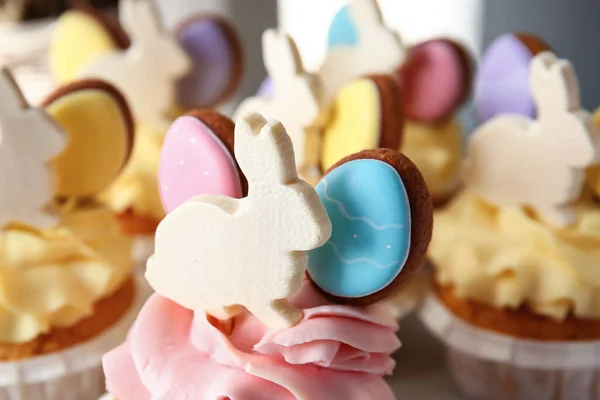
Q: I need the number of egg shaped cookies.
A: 10